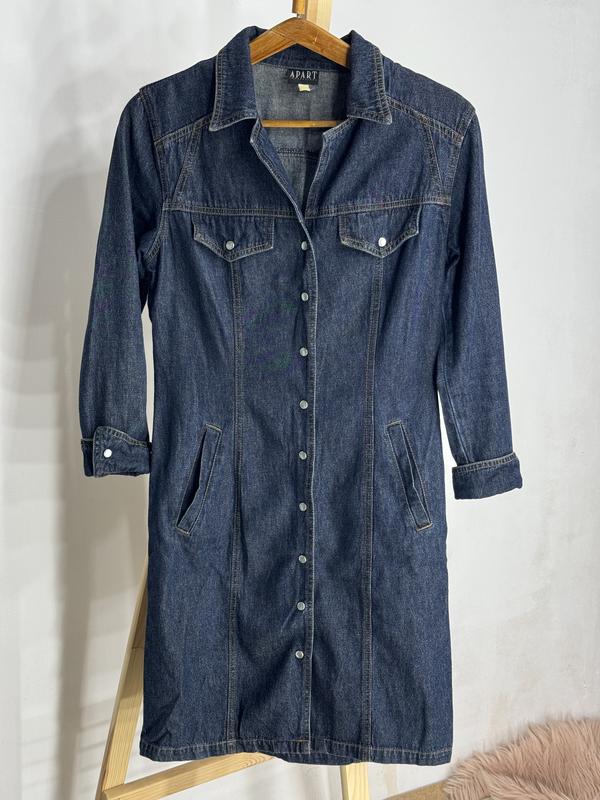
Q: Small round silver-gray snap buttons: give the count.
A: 12